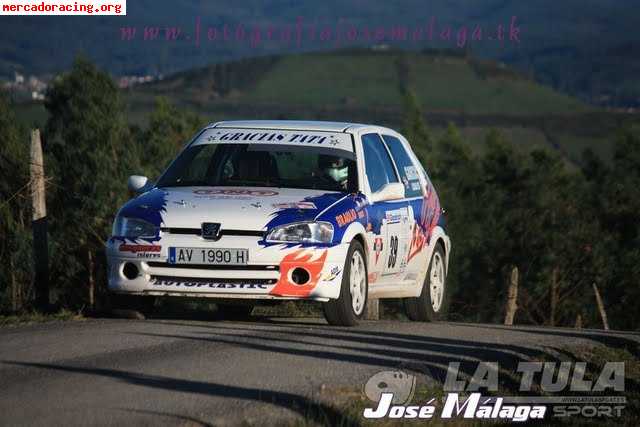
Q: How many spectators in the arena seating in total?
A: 0